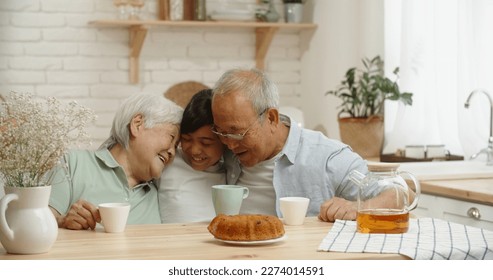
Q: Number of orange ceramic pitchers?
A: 0